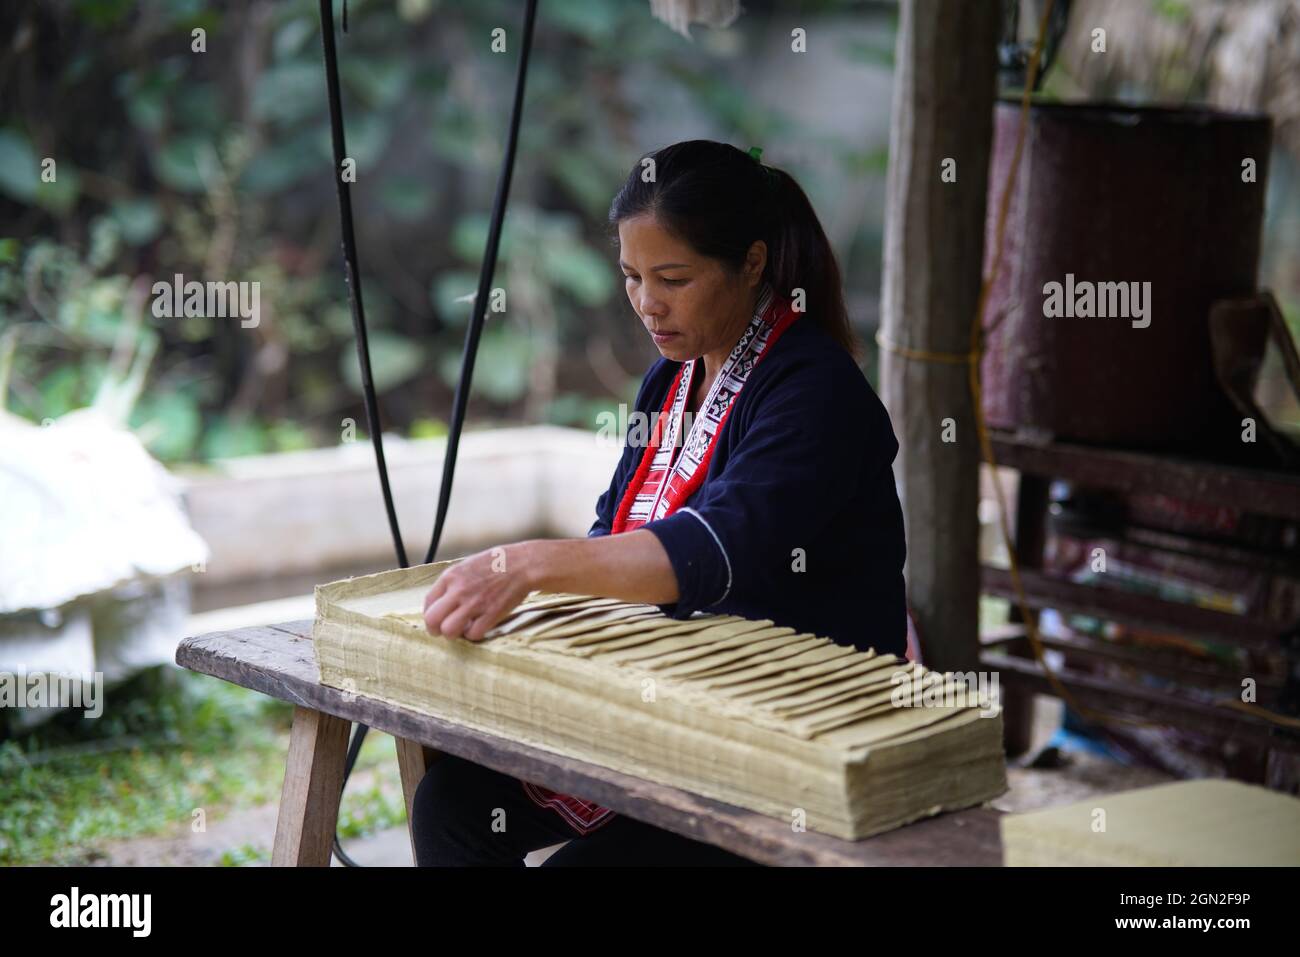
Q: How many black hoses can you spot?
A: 2